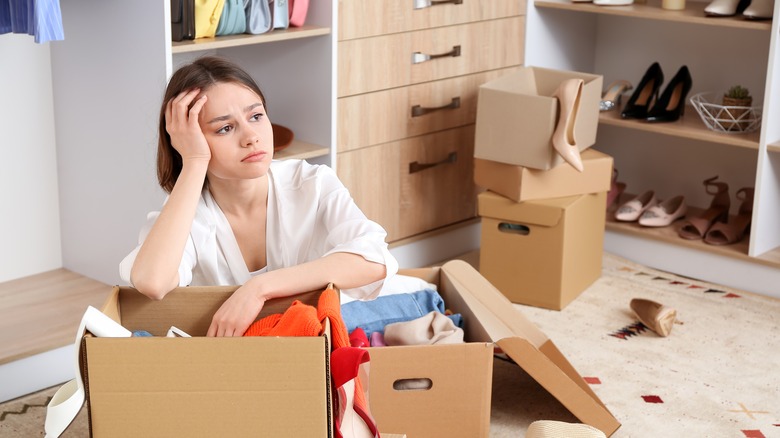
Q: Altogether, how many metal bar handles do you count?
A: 4